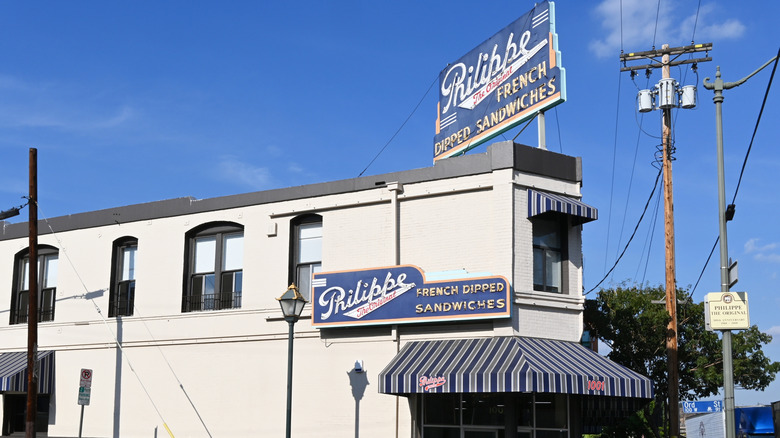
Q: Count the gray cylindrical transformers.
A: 3